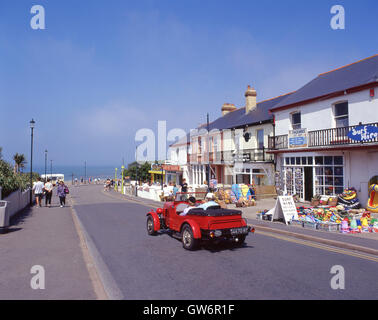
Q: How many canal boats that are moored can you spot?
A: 0